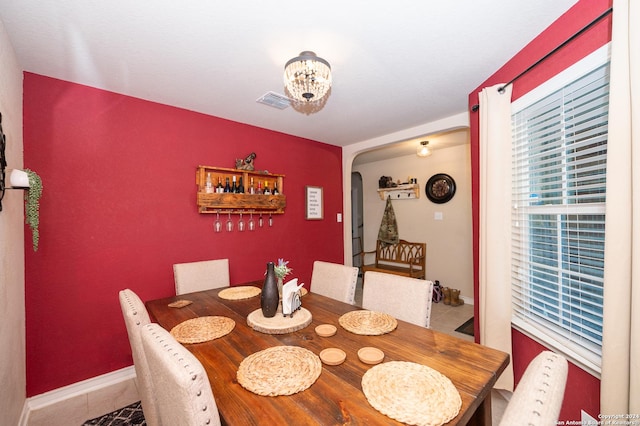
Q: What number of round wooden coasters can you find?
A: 3